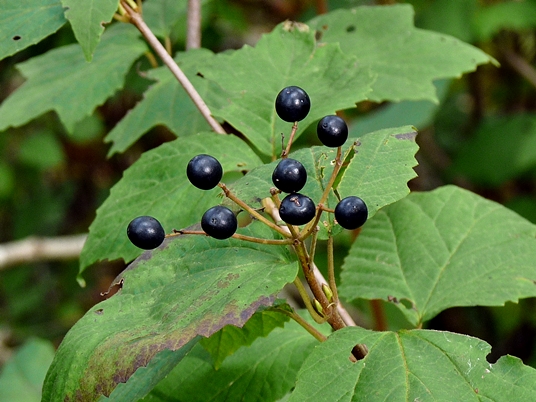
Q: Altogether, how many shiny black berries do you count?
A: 8